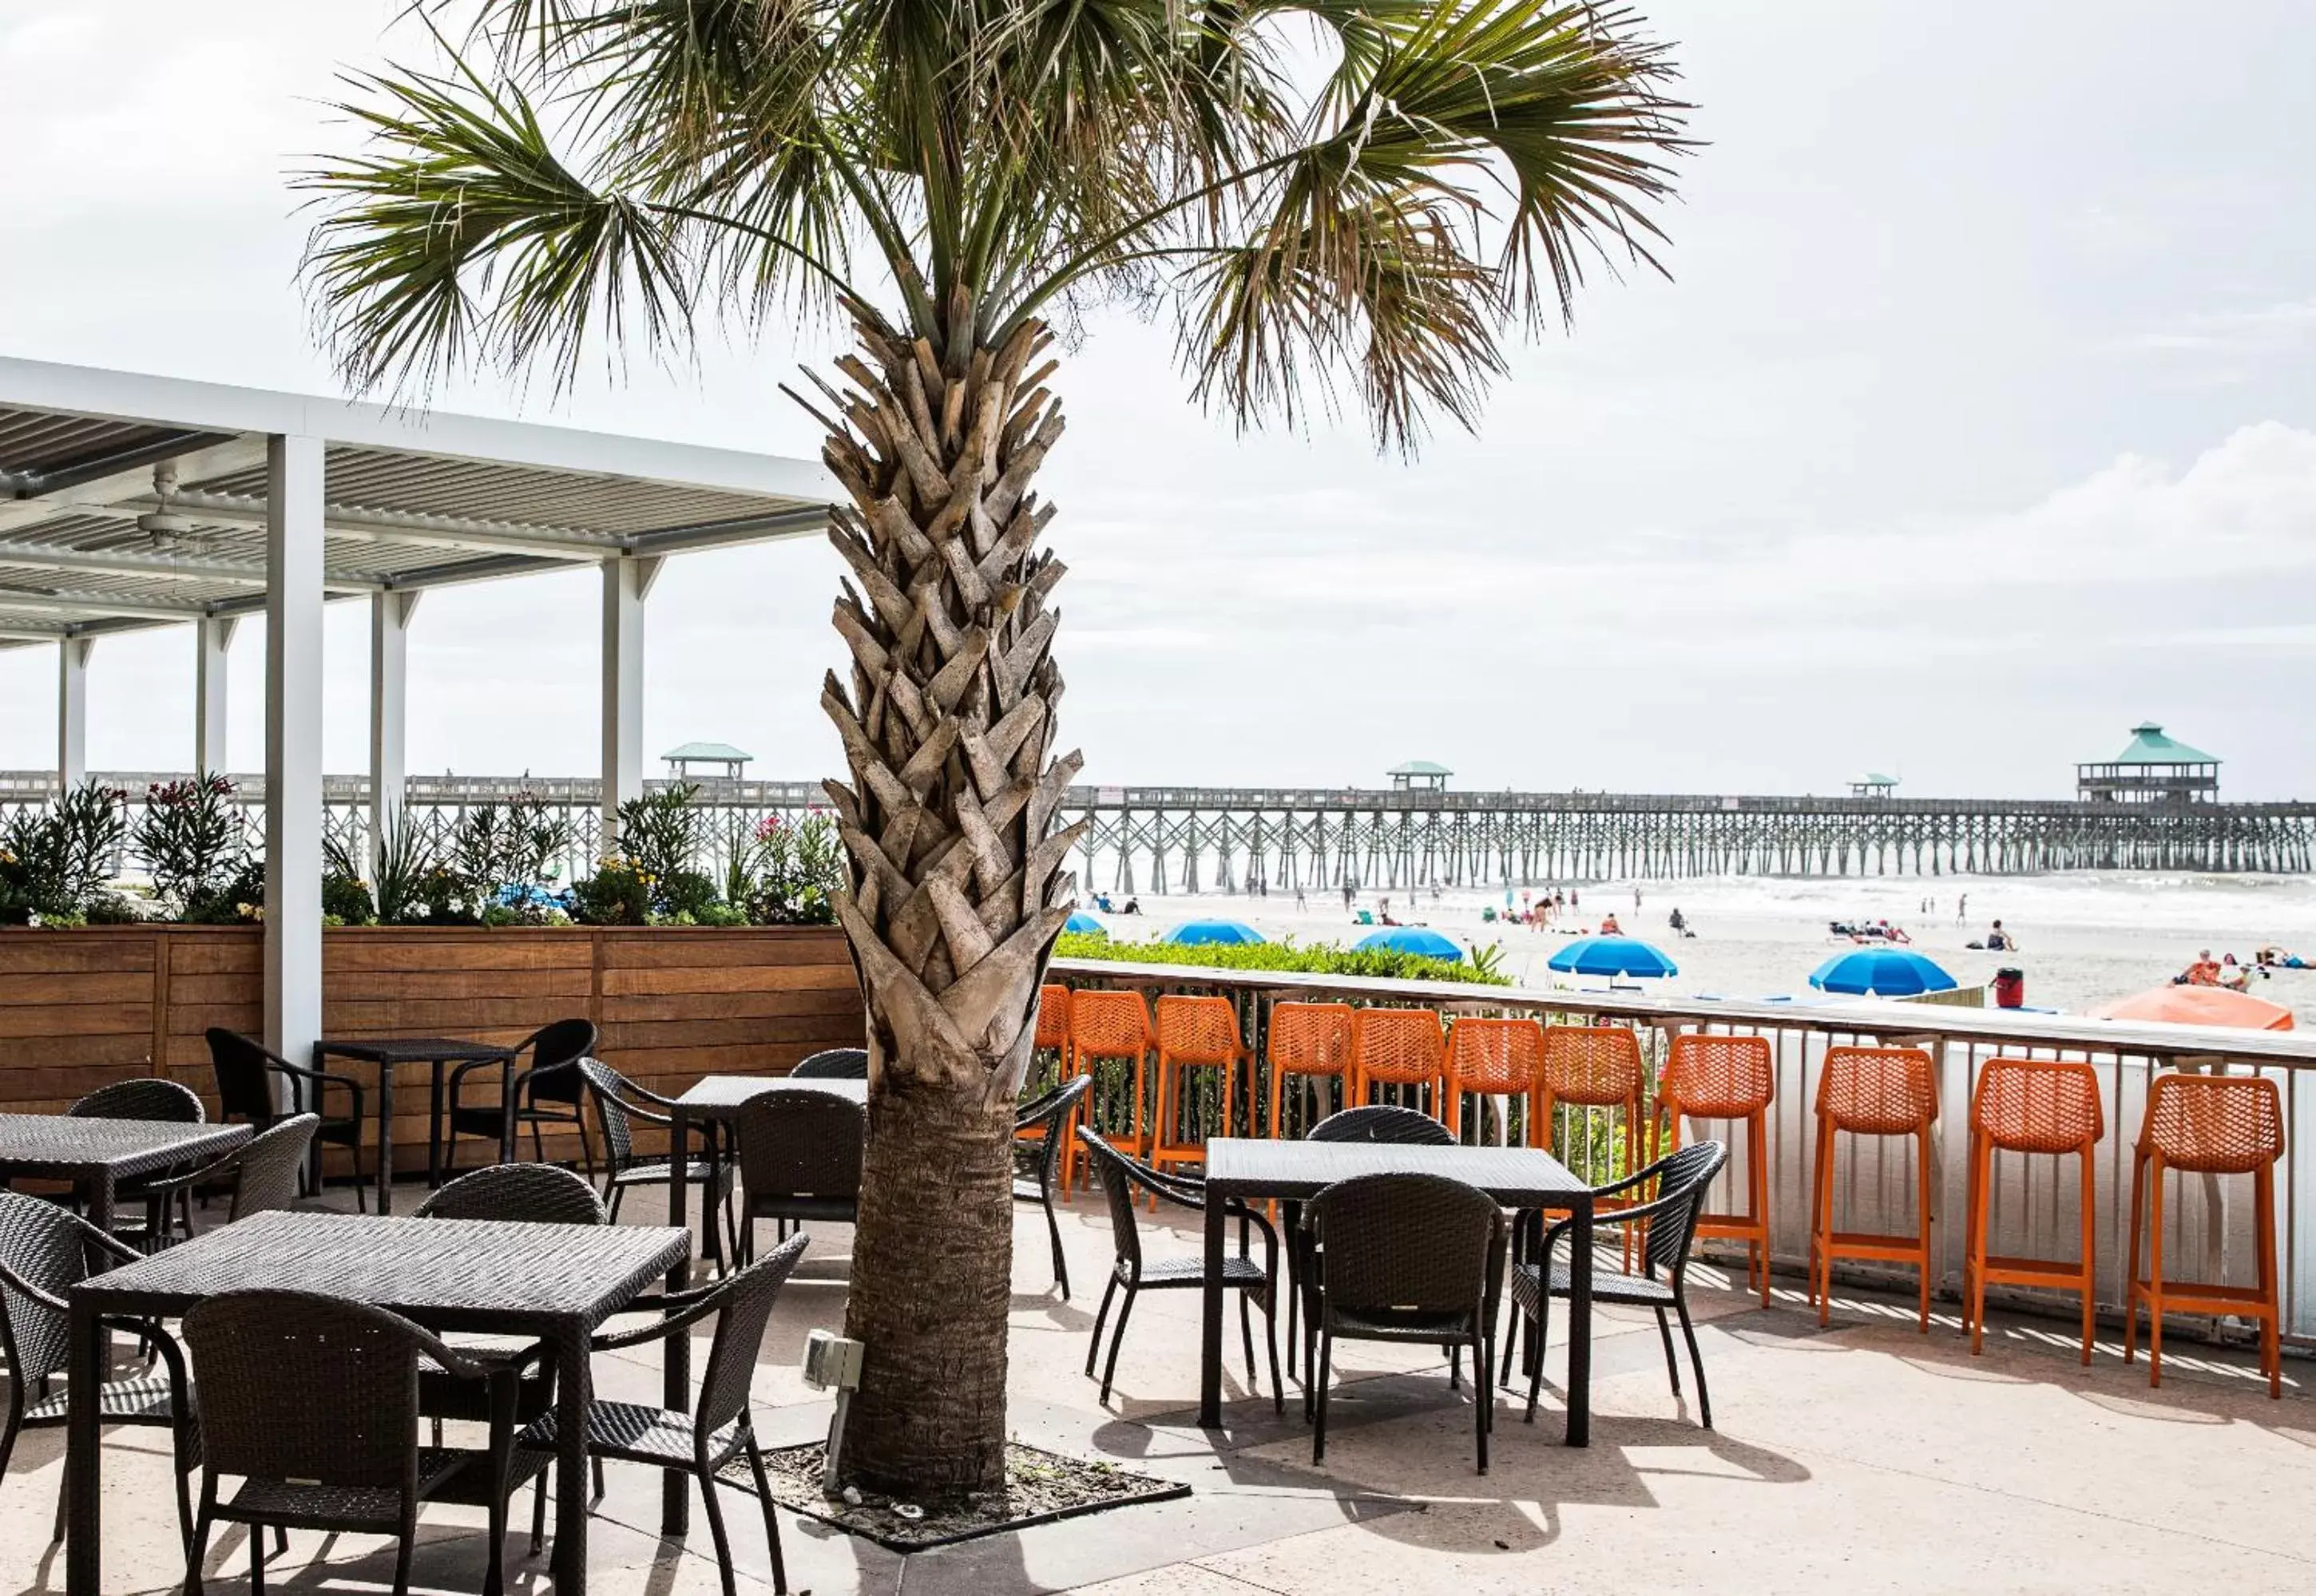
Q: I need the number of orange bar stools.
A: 11